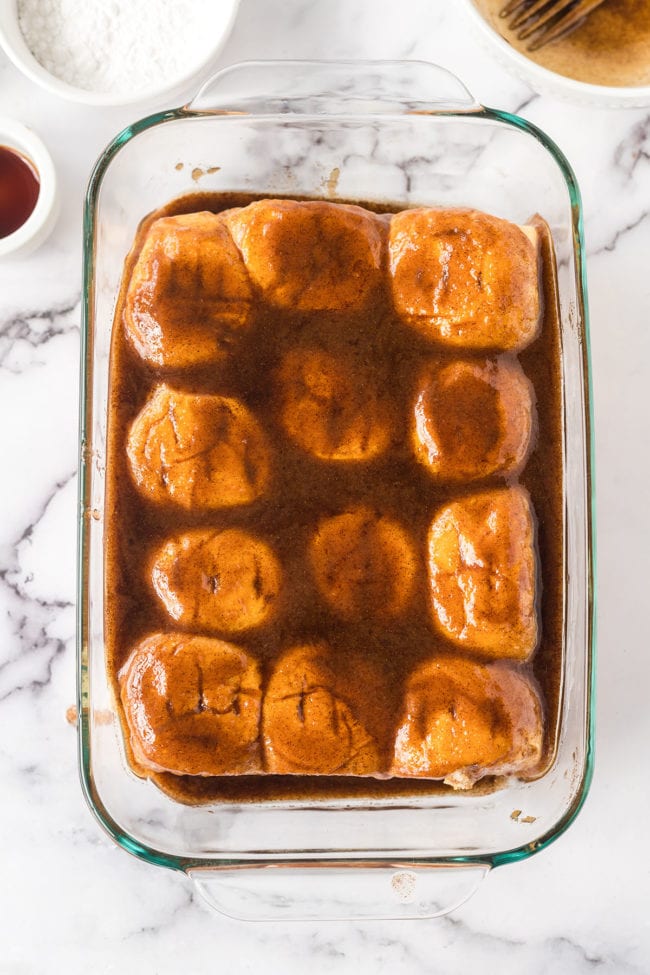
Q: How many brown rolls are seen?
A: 12